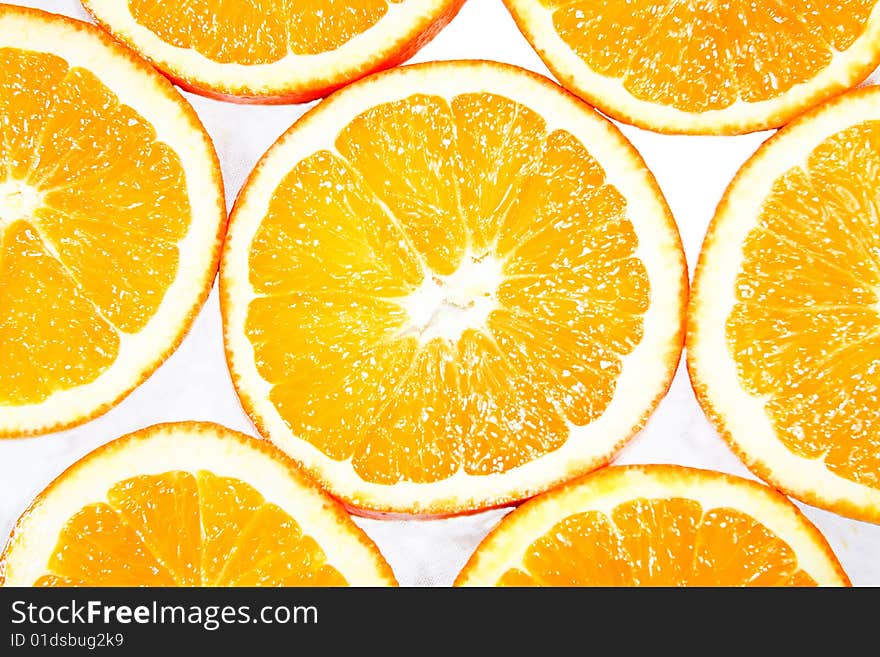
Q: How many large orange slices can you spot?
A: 7